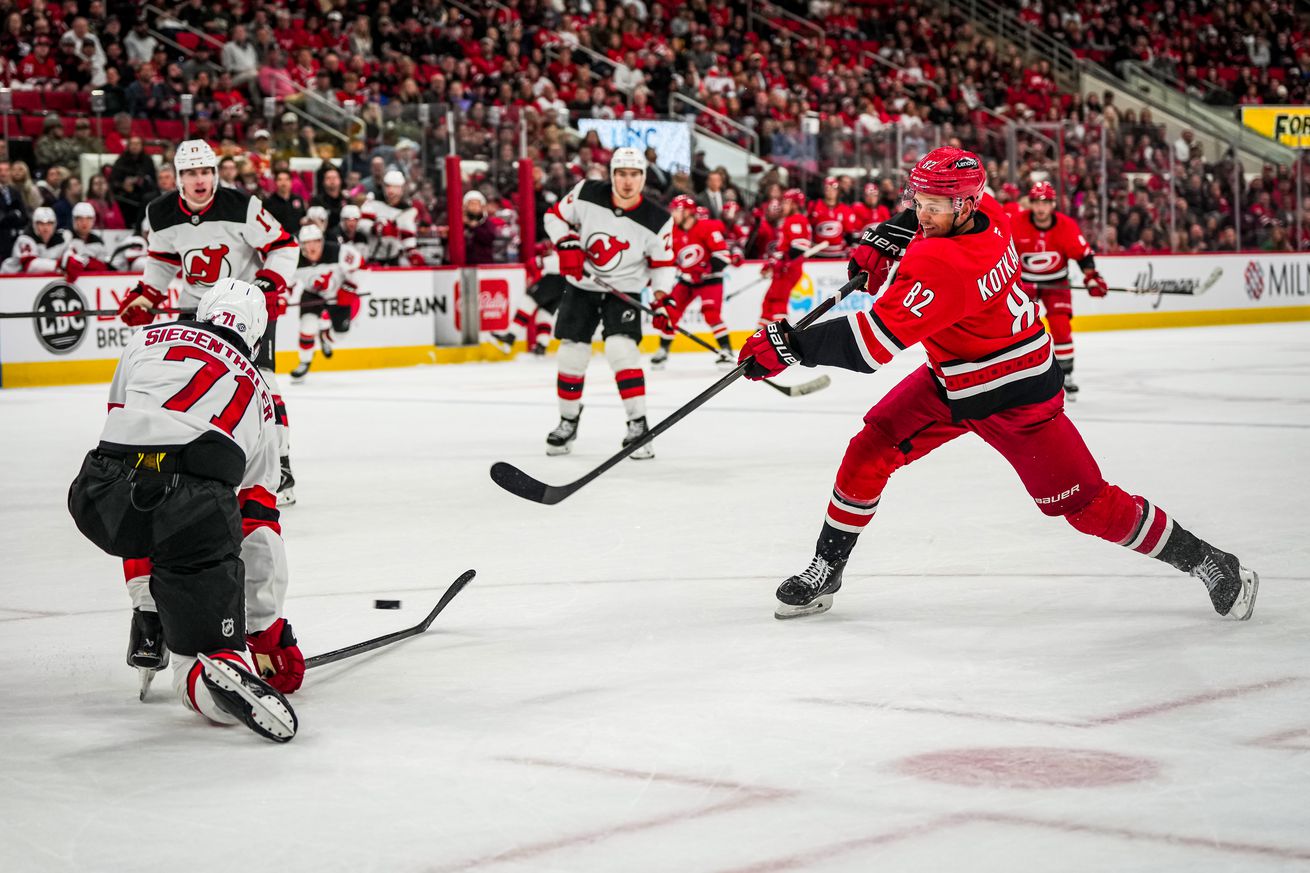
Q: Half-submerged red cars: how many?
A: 0